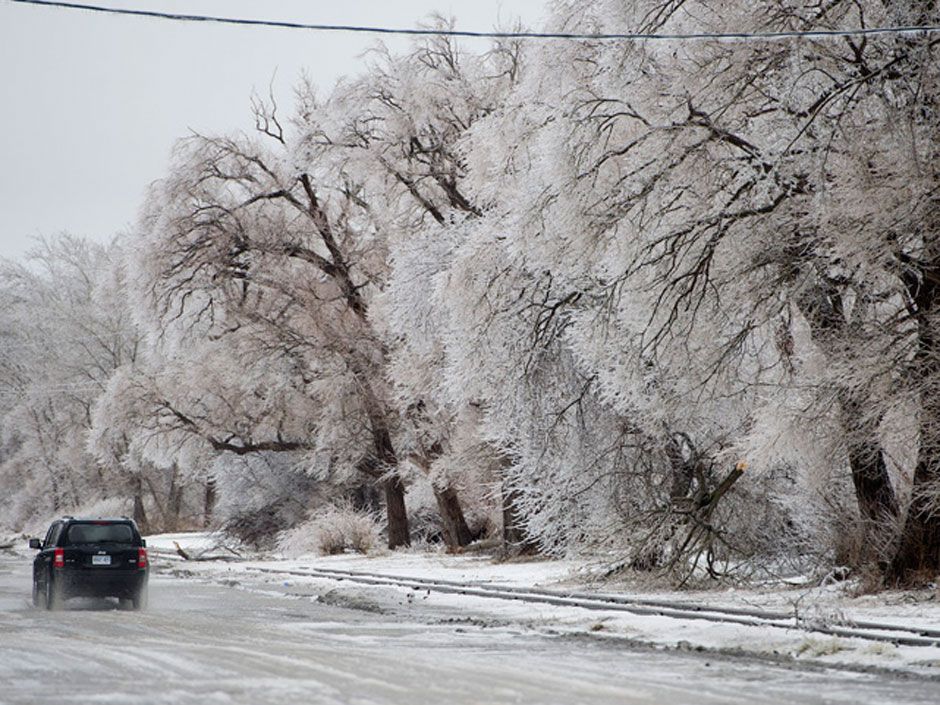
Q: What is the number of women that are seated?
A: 0